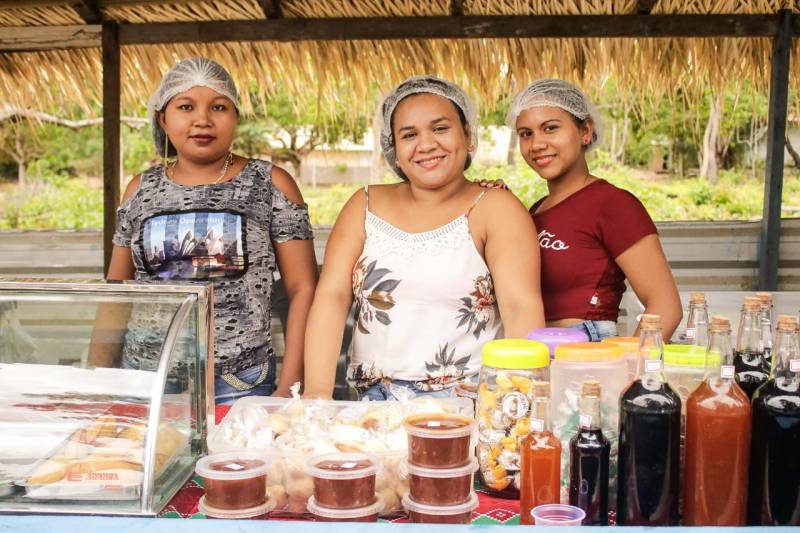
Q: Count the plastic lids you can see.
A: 12